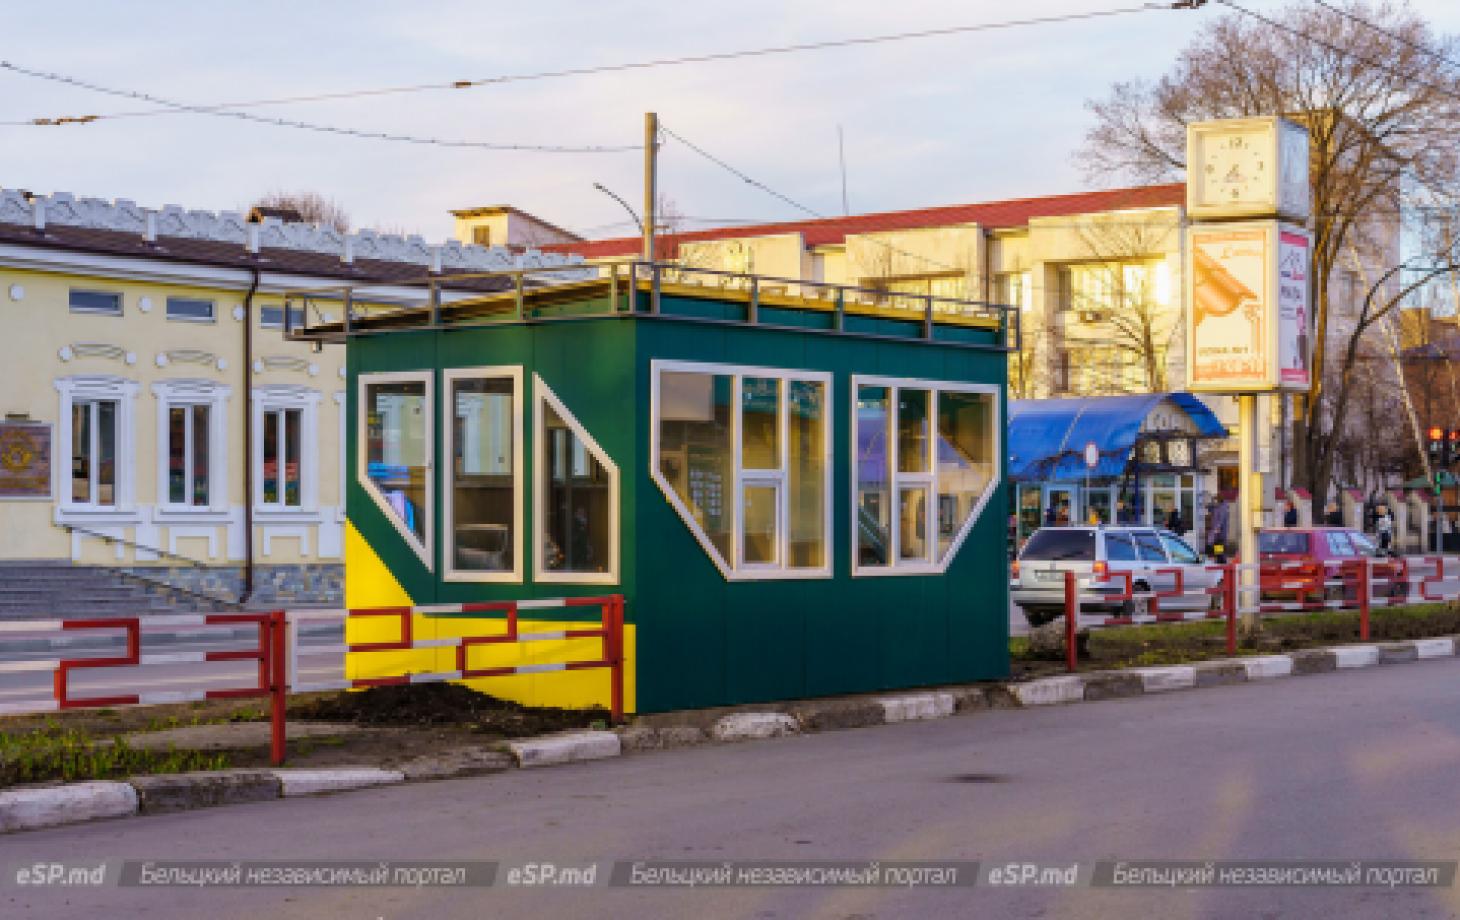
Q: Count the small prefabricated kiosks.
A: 1